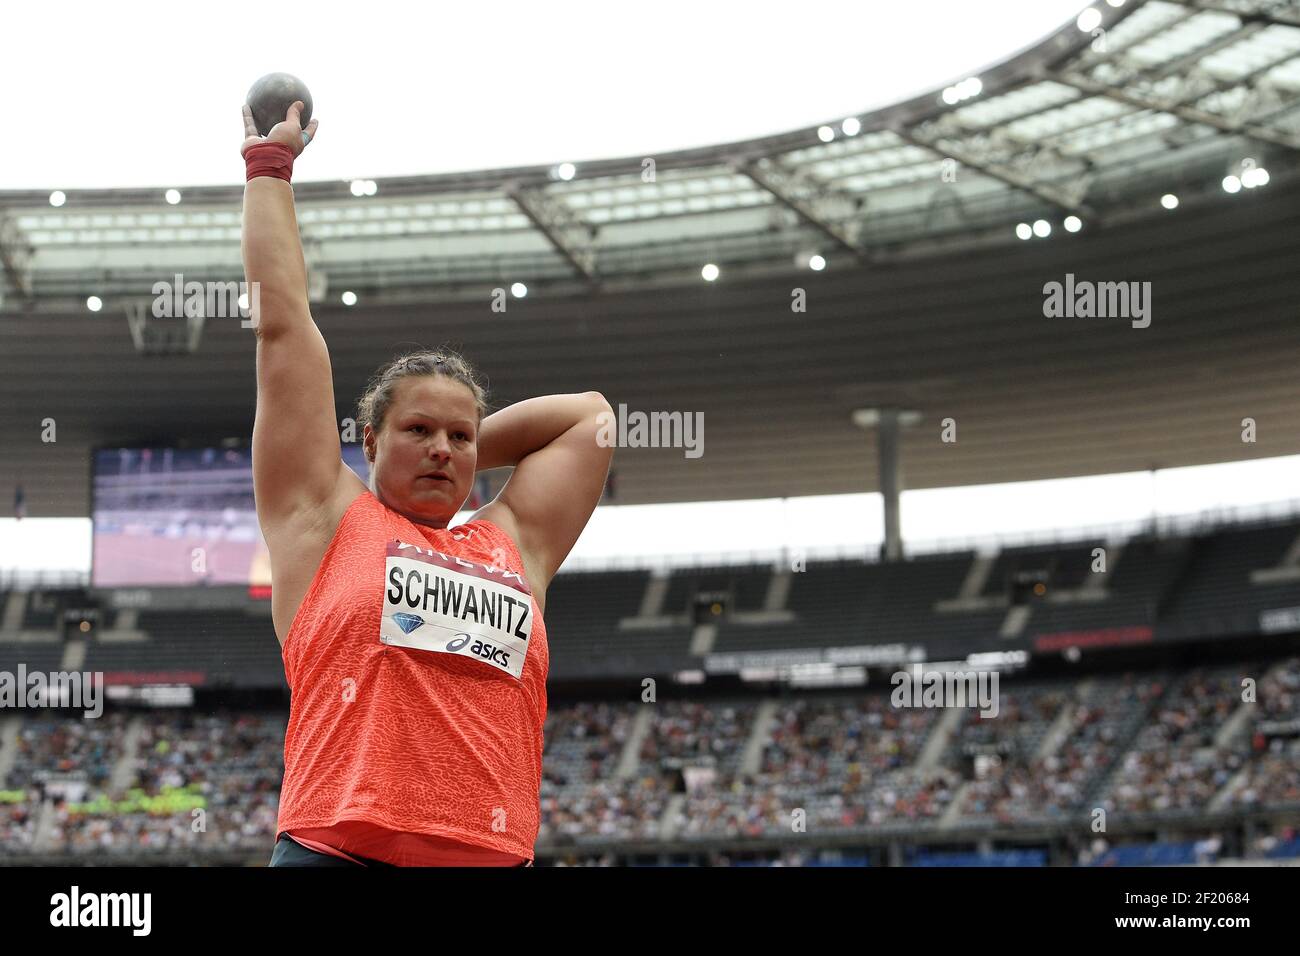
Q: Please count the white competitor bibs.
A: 1